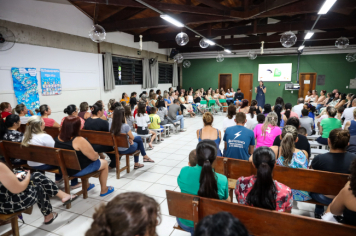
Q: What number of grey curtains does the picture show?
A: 4